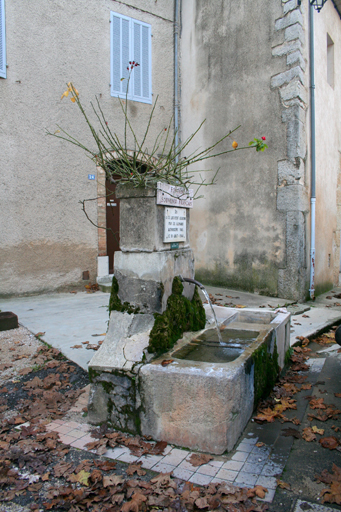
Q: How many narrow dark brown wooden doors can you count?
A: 1